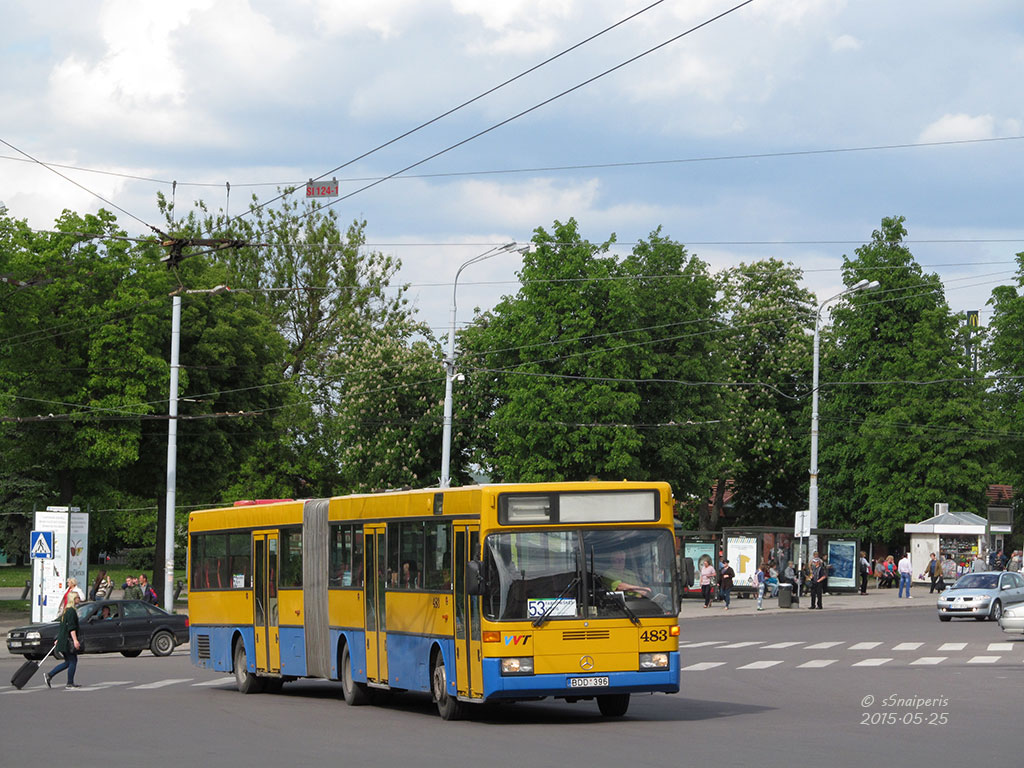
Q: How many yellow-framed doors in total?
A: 3